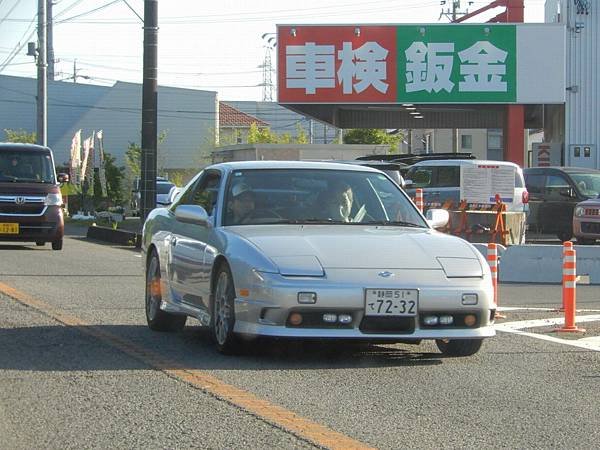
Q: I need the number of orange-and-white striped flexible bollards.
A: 4